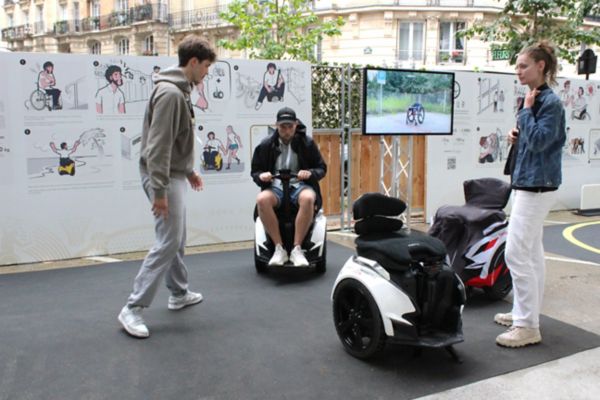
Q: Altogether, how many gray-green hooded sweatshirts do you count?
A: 1